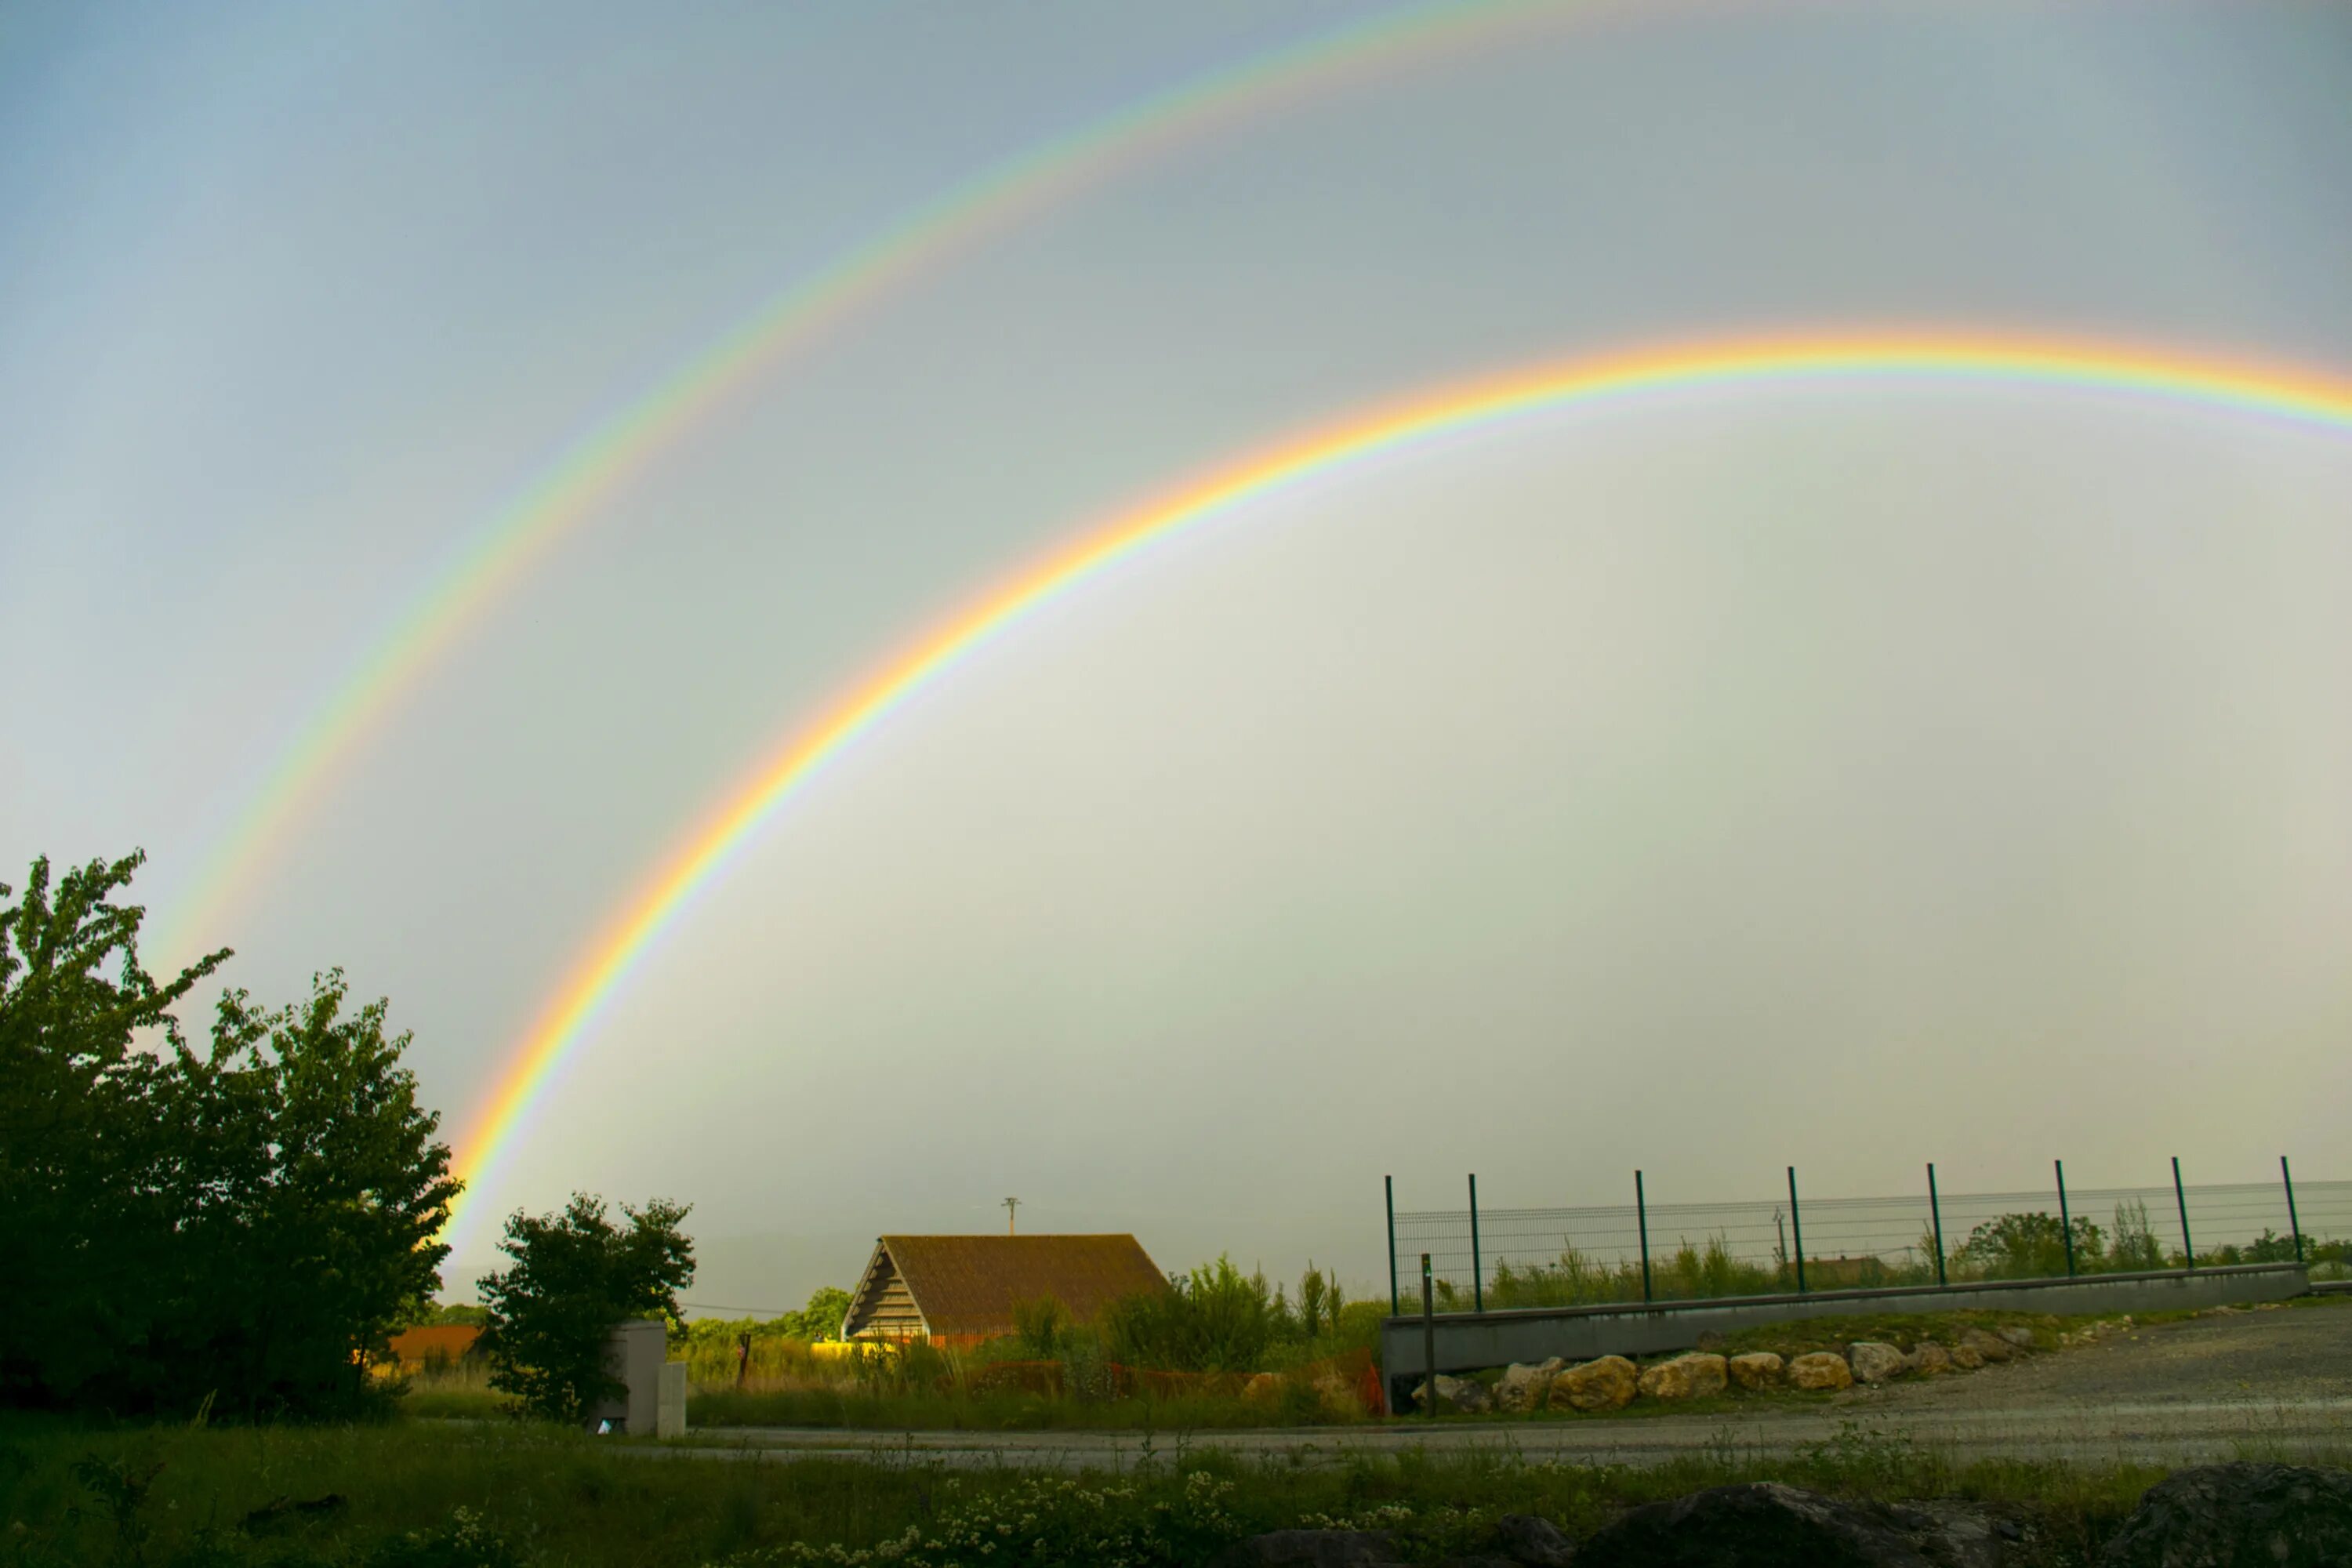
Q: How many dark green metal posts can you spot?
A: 8